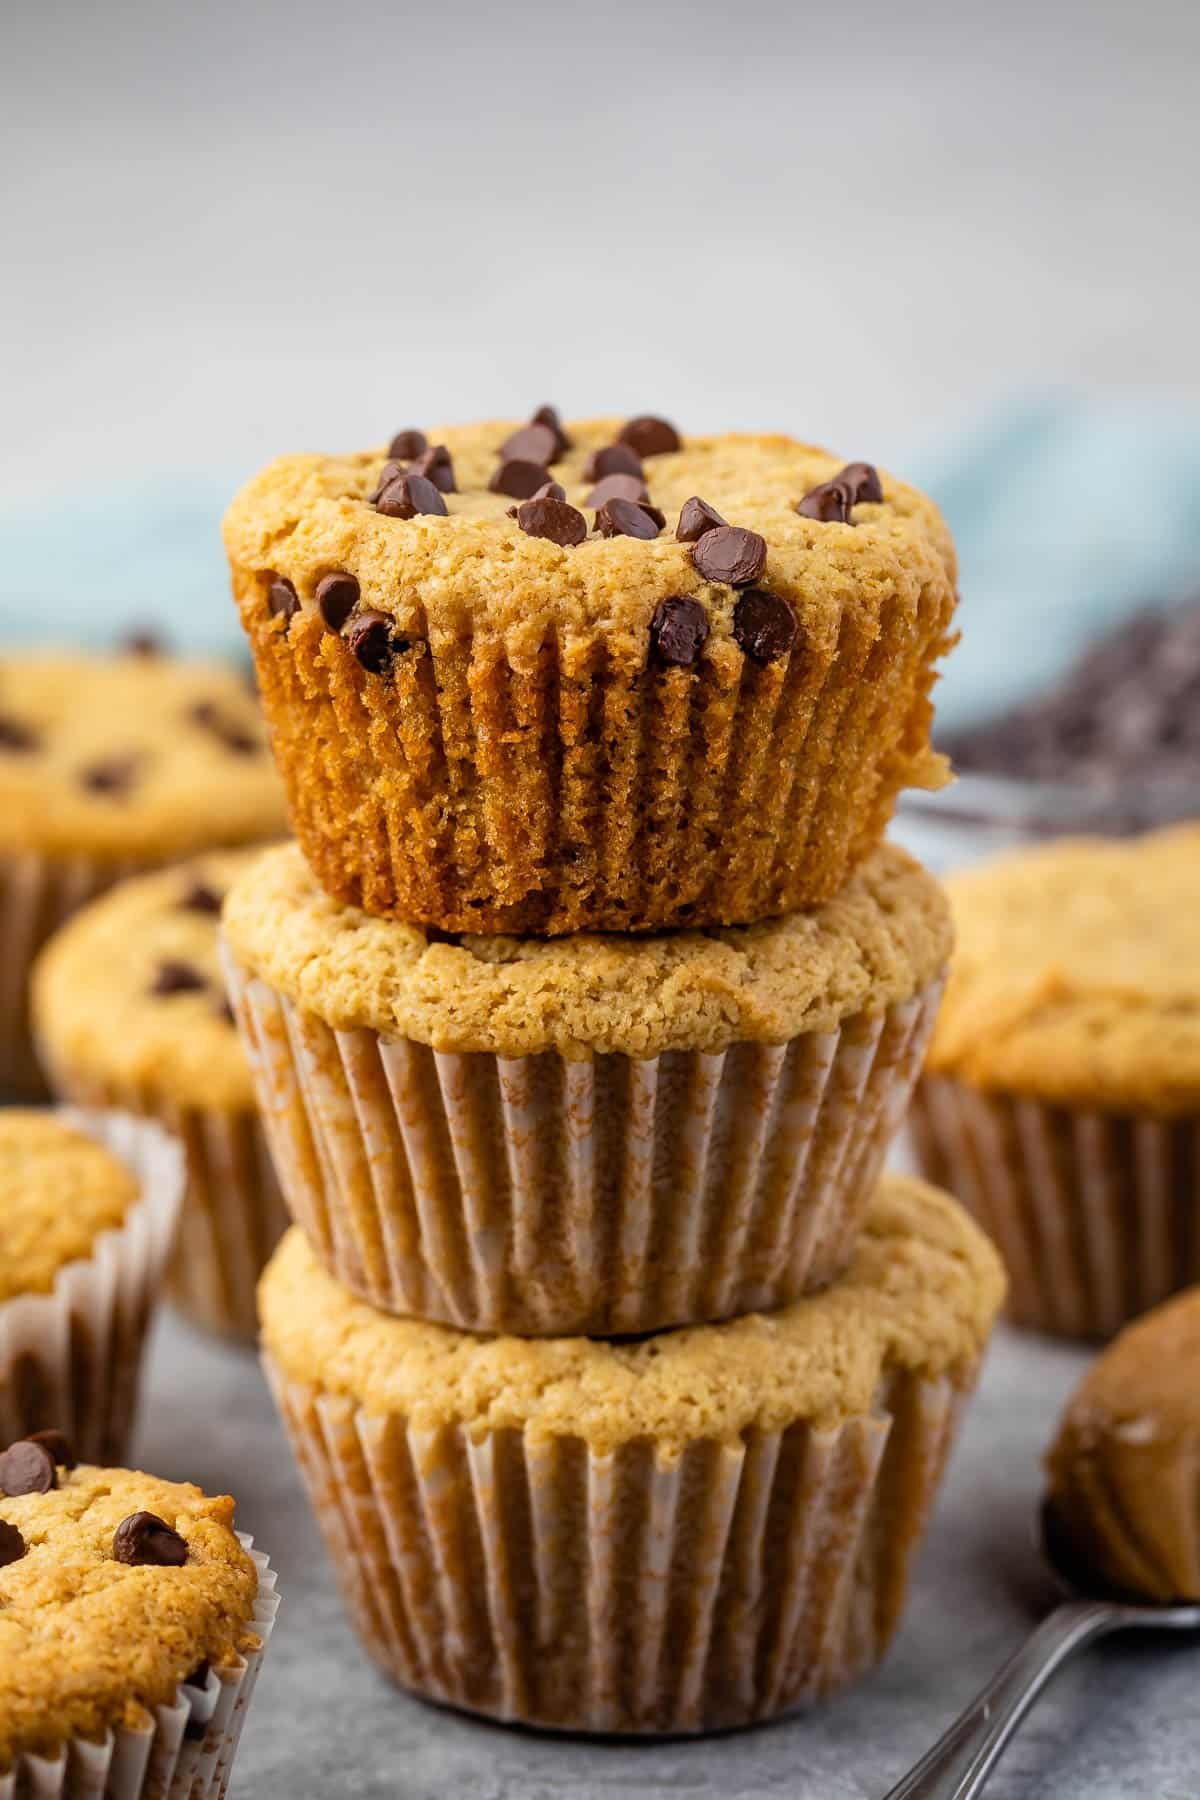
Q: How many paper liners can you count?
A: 7